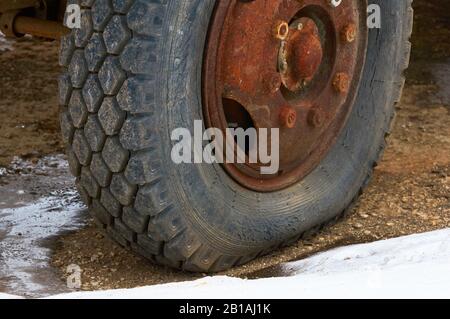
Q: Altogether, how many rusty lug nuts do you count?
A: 6